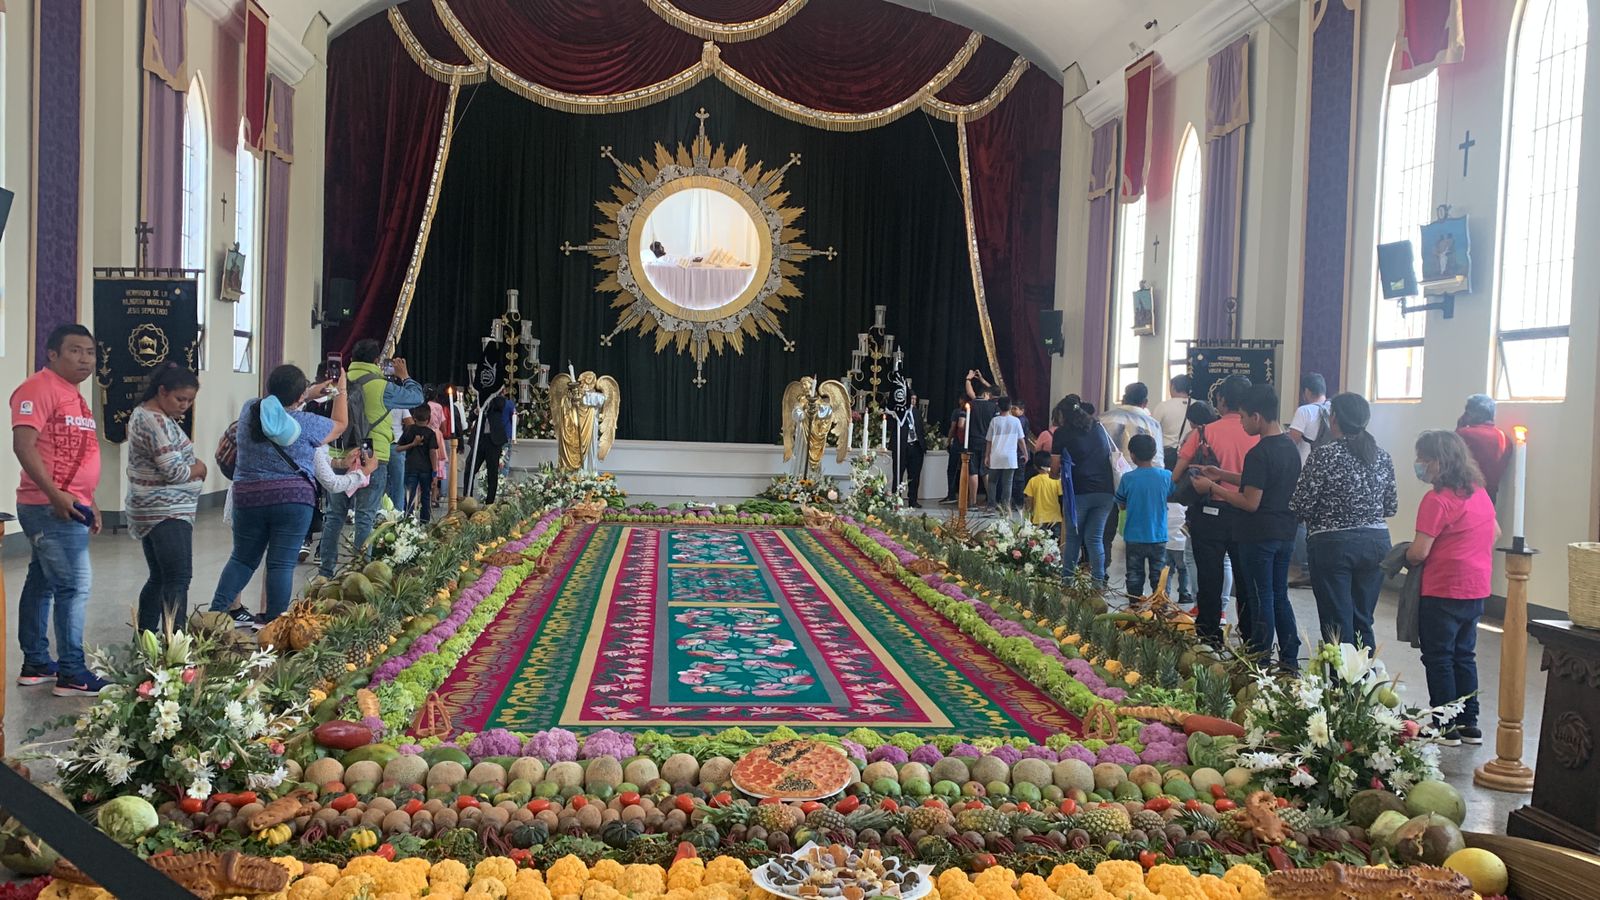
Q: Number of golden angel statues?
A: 2